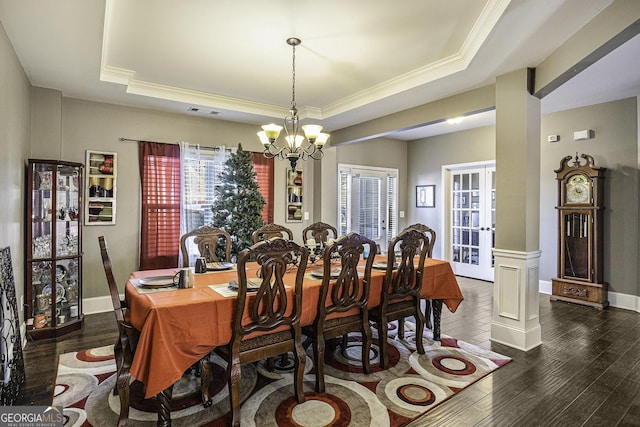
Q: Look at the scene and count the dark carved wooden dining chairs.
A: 8